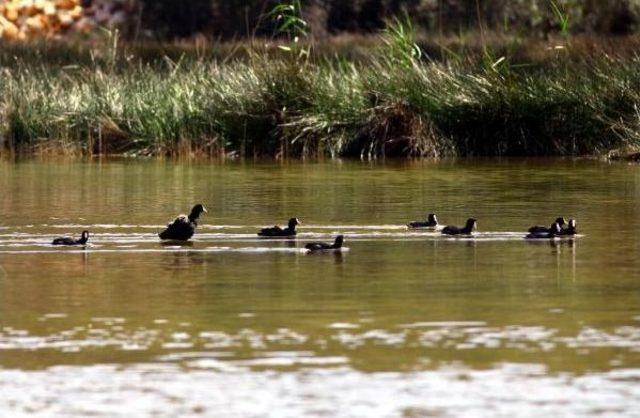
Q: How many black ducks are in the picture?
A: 9